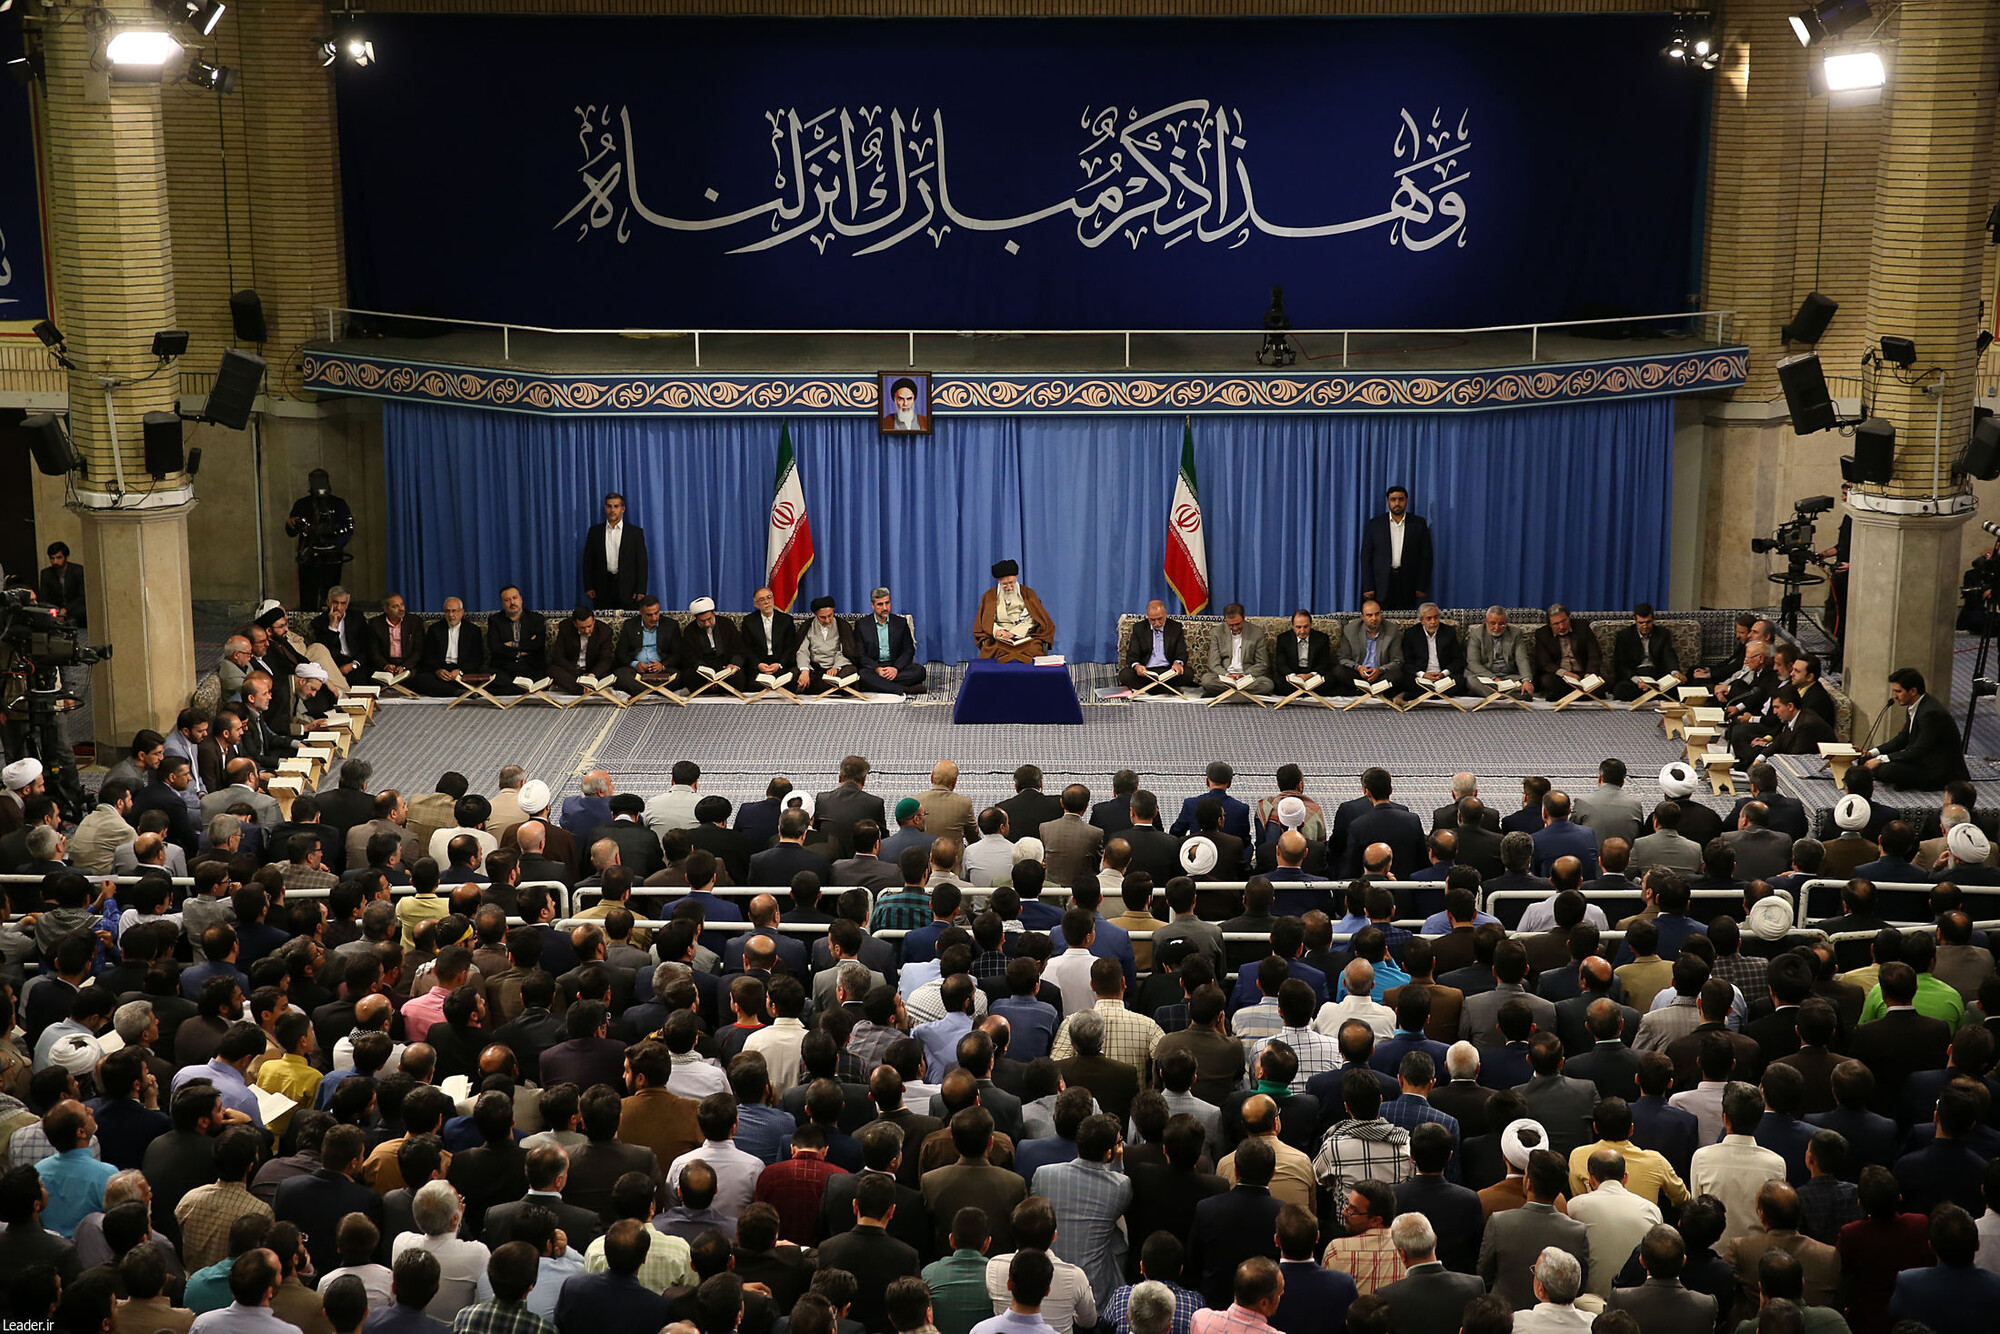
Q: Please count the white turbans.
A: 14